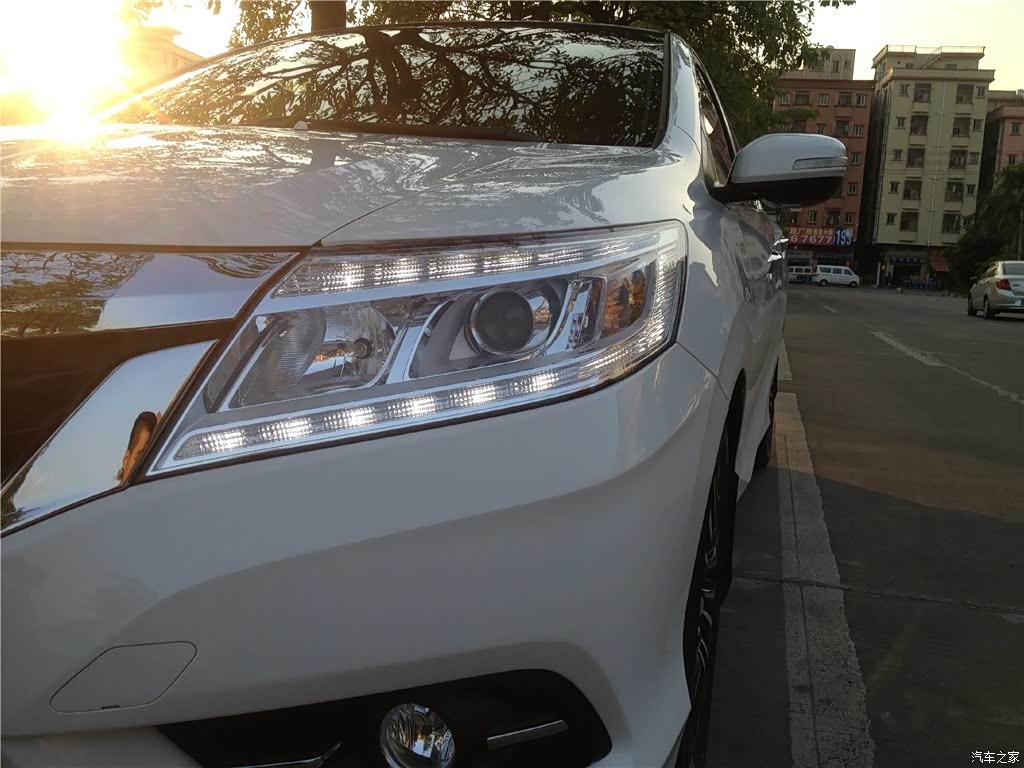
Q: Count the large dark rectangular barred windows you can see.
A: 10